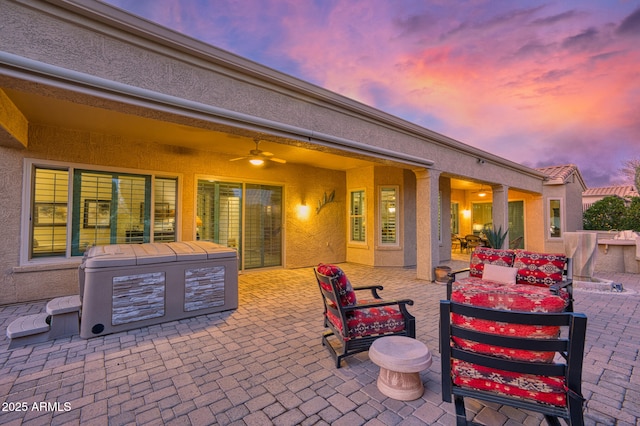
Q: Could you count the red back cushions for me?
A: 4